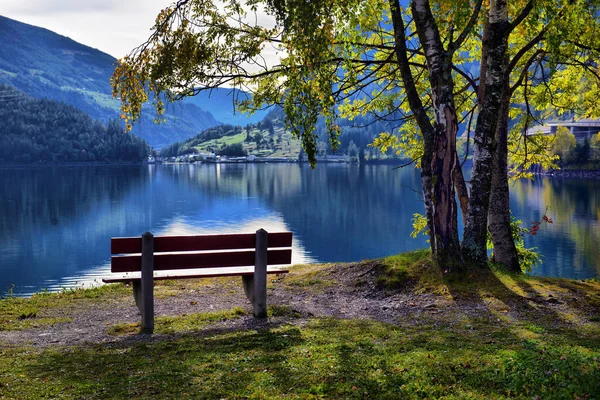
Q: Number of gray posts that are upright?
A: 2